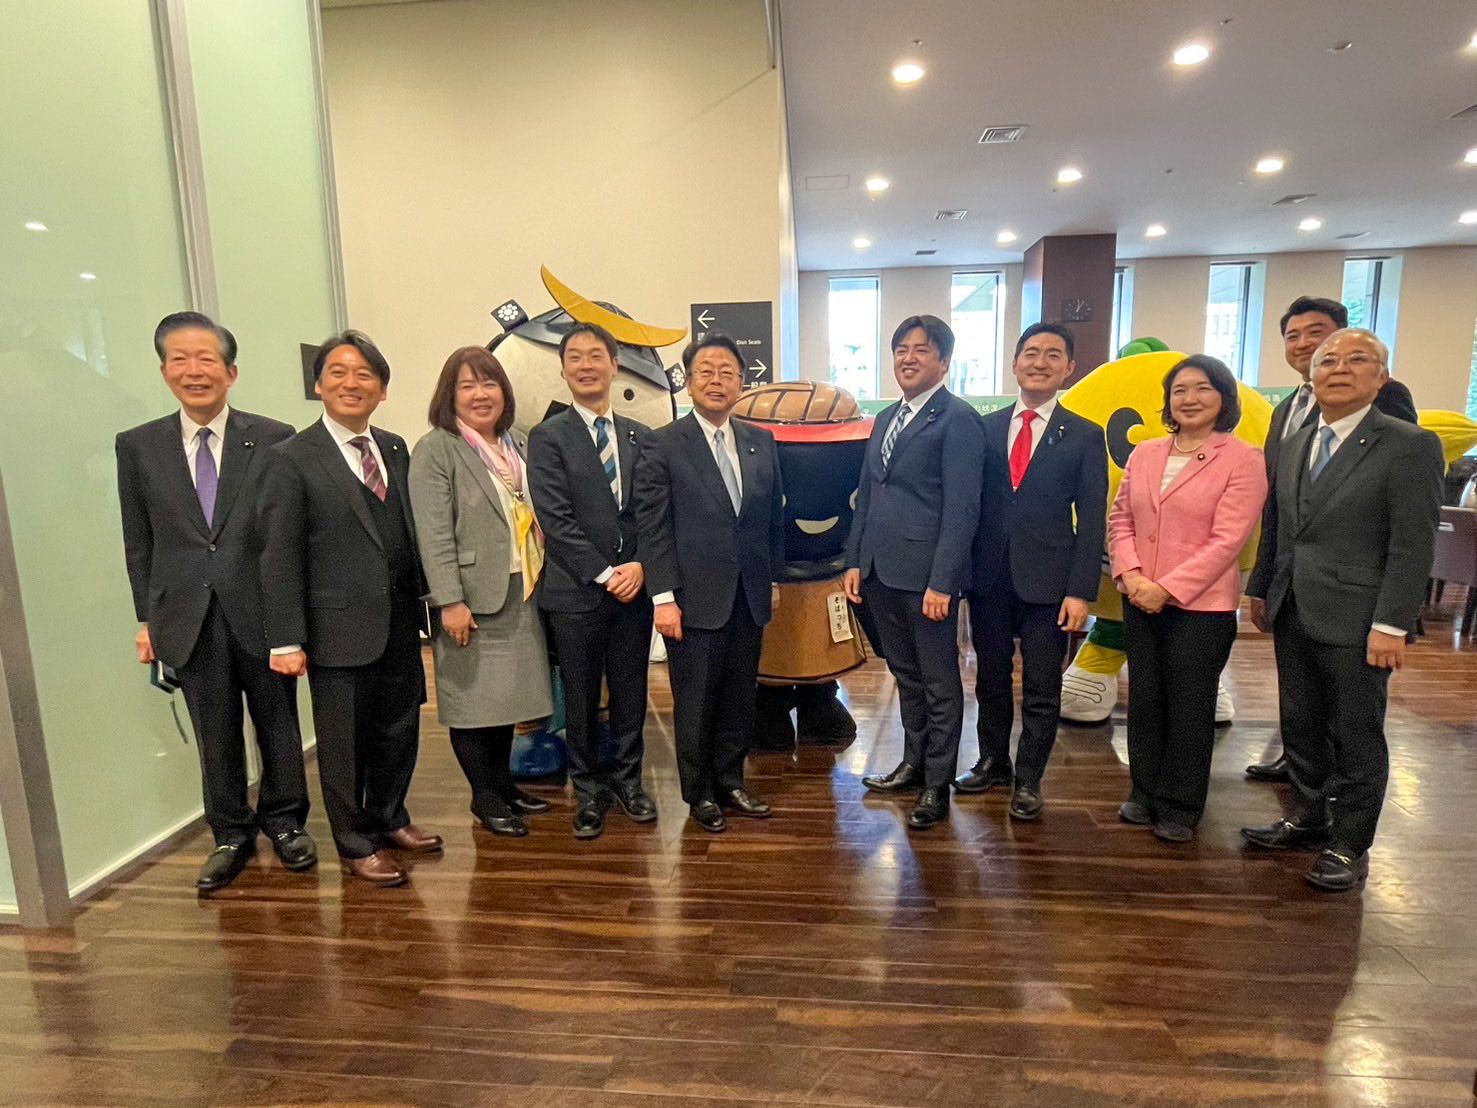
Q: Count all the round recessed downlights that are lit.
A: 12